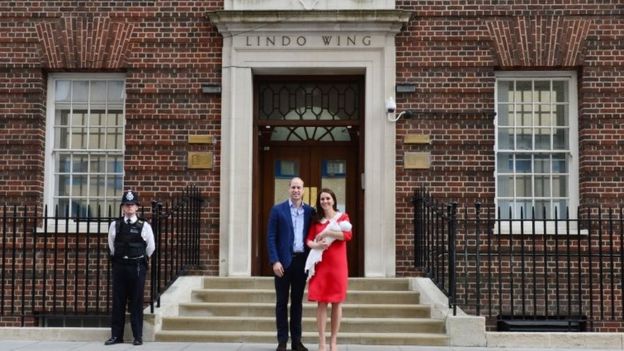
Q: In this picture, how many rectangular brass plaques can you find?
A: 4